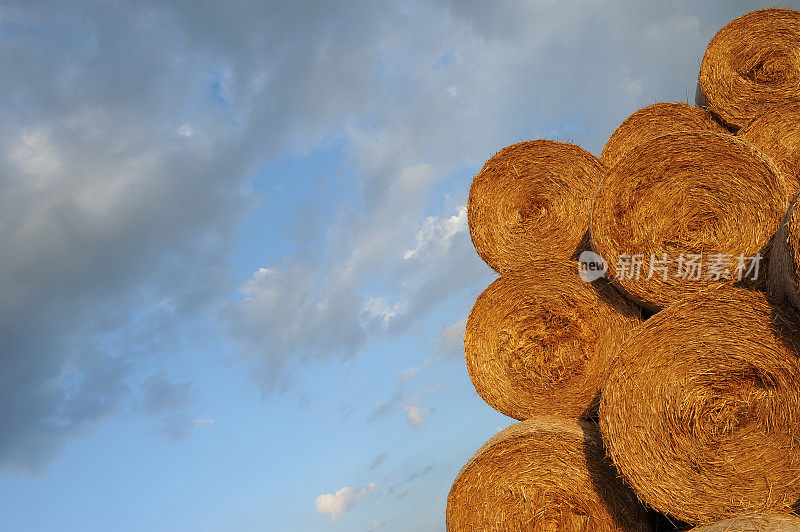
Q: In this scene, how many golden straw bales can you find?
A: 10